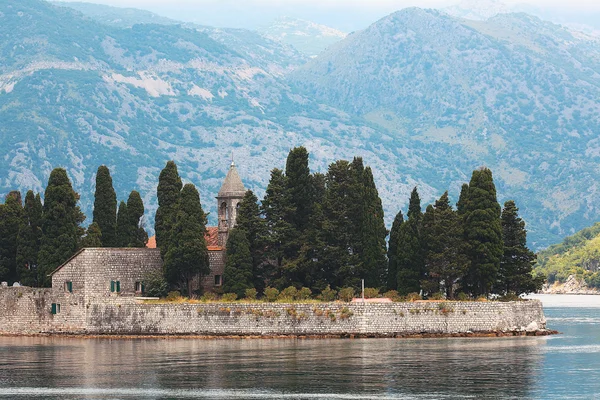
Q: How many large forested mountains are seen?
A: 2